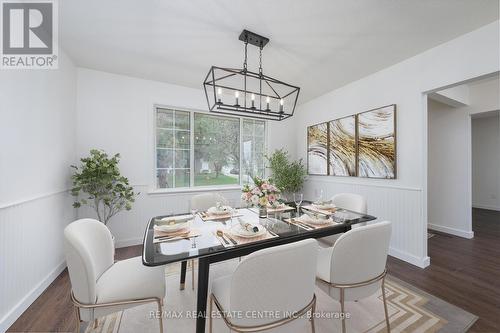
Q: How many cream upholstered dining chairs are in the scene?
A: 5